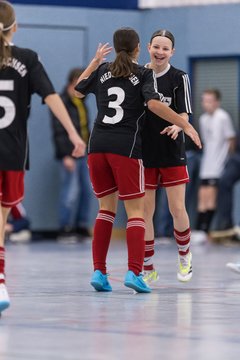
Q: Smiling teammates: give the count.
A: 1